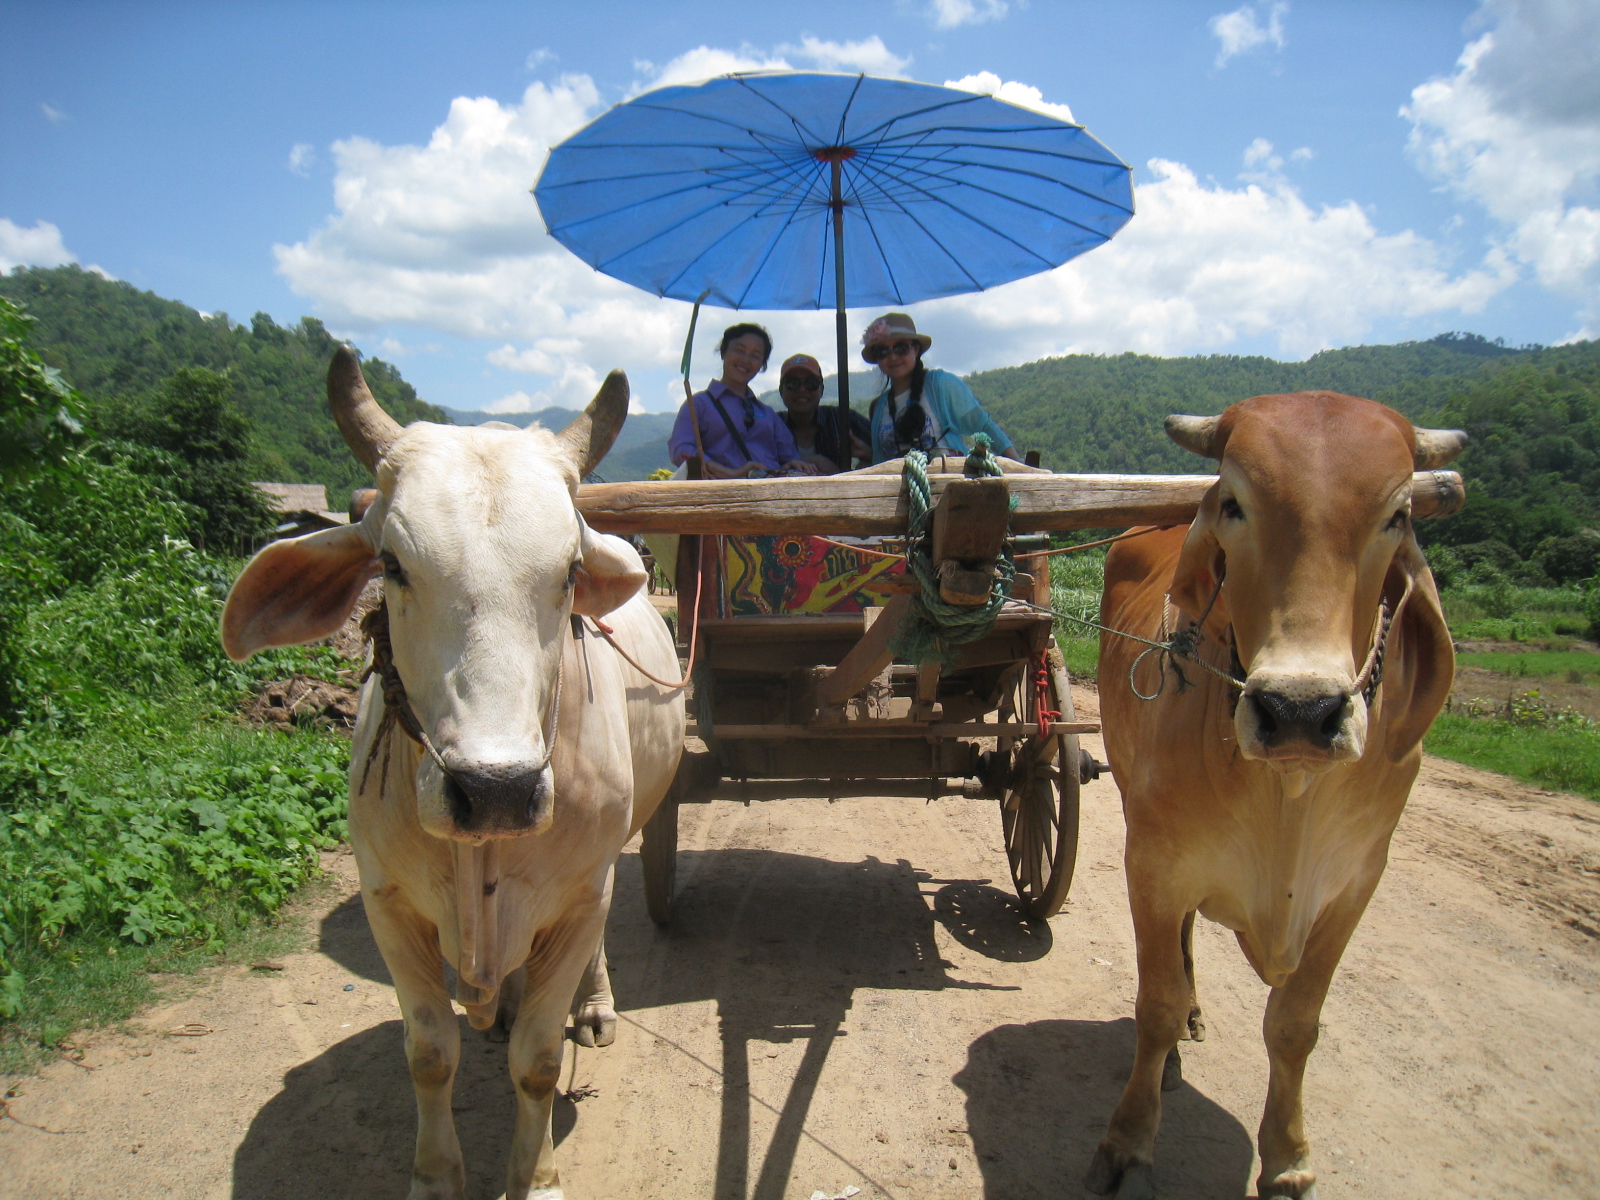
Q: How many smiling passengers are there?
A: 3